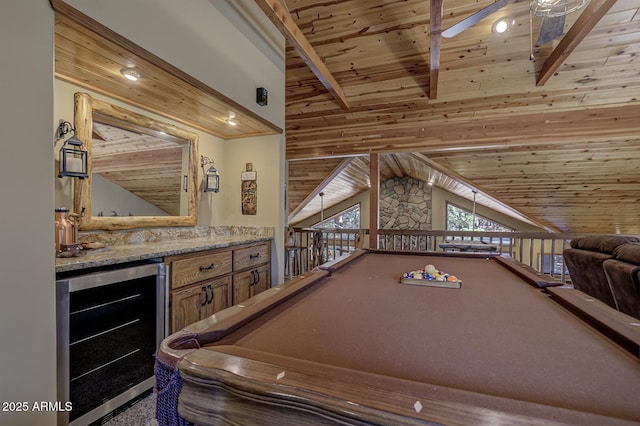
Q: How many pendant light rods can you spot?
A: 2